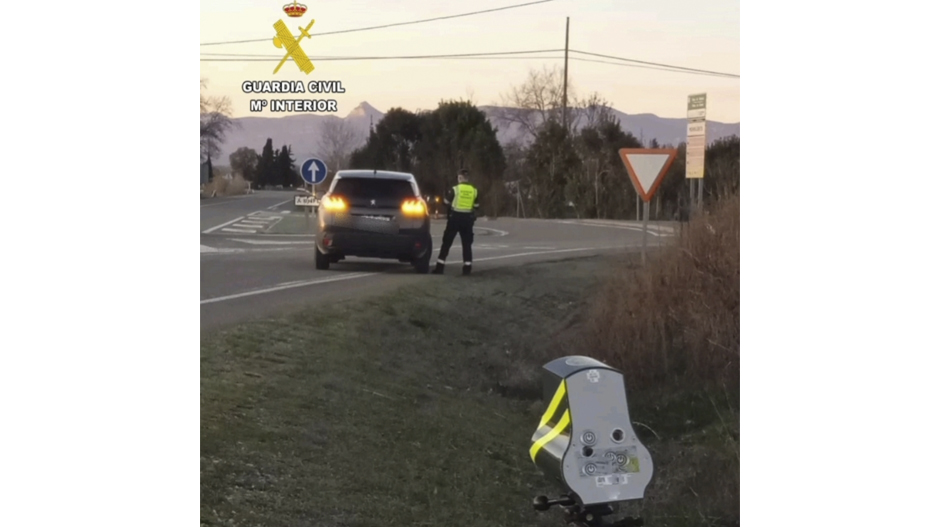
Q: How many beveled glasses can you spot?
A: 0